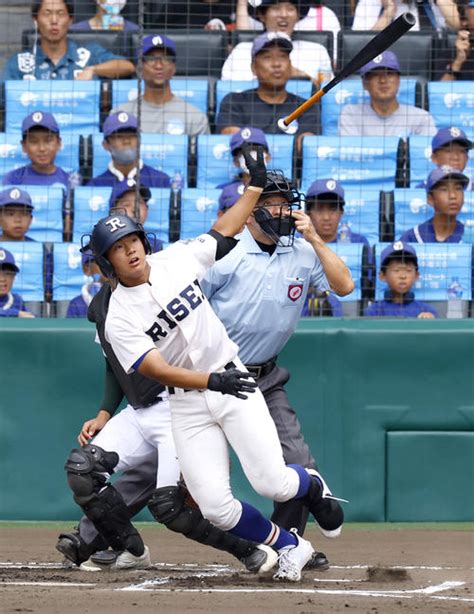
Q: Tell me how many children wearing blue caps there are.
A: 12